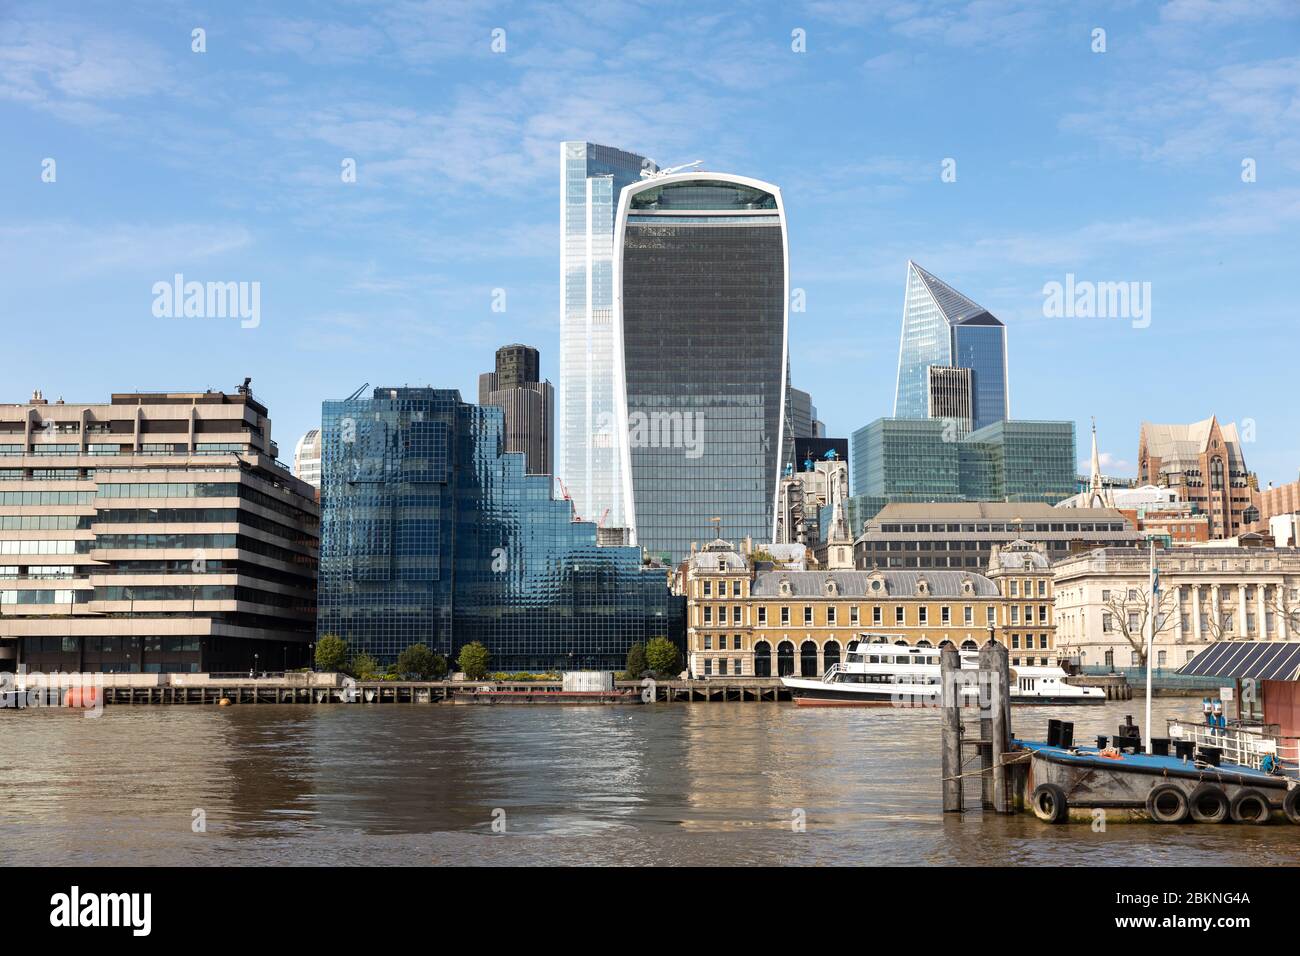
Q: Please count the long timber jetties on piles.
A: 1